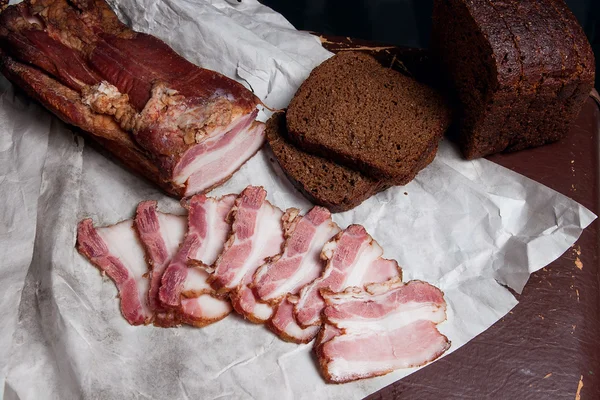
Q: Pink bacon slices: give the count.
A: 7